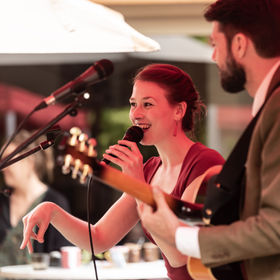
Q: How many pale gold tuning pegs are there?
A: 6